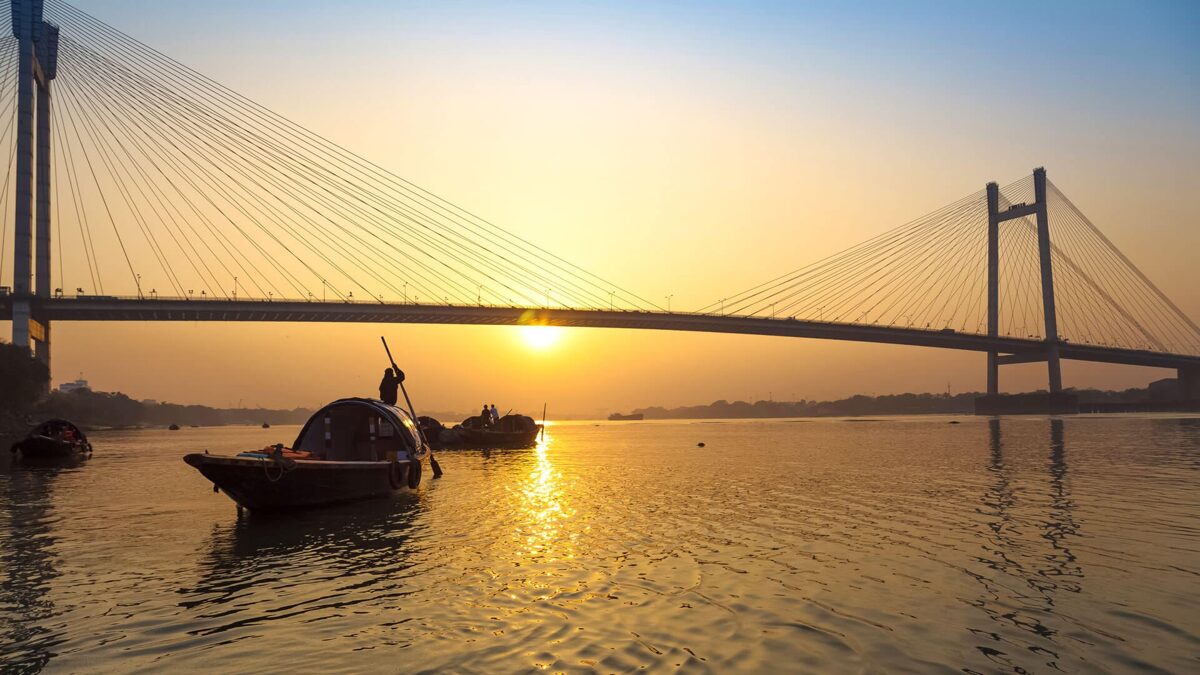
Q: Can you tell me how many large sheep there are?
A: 0